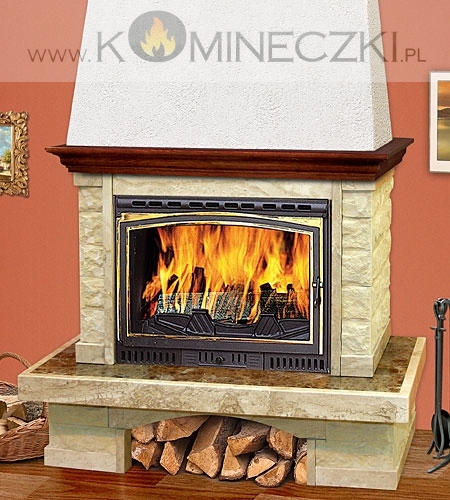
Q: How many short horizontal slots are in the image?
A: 10